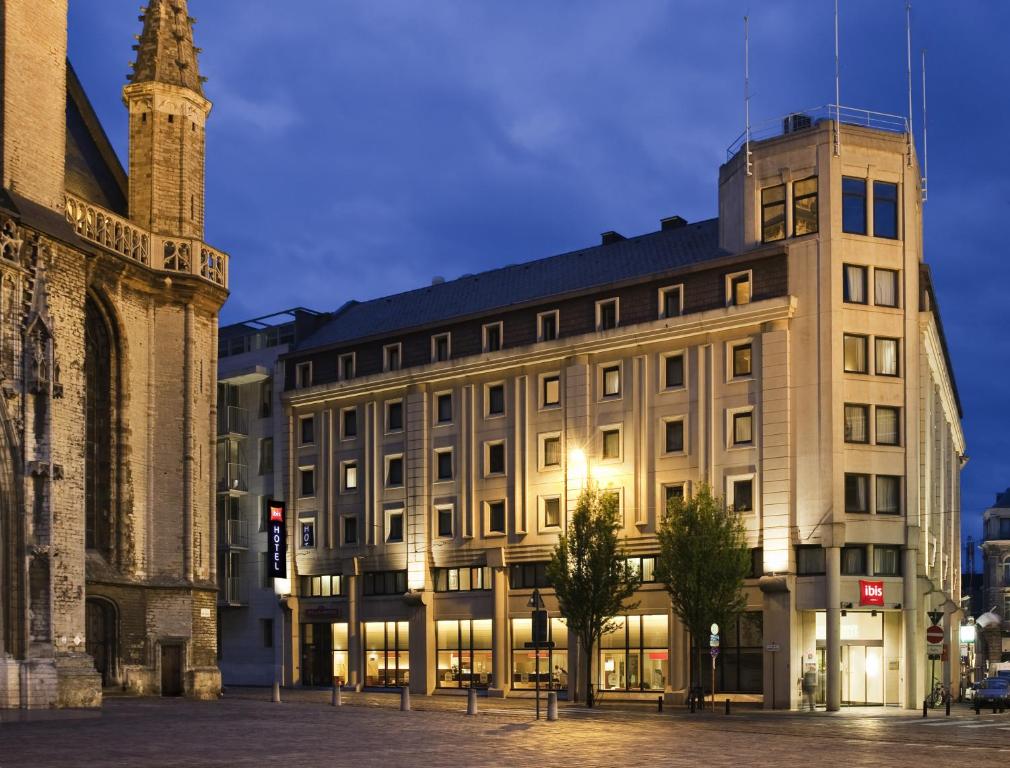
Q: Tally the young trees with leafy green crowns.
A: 2